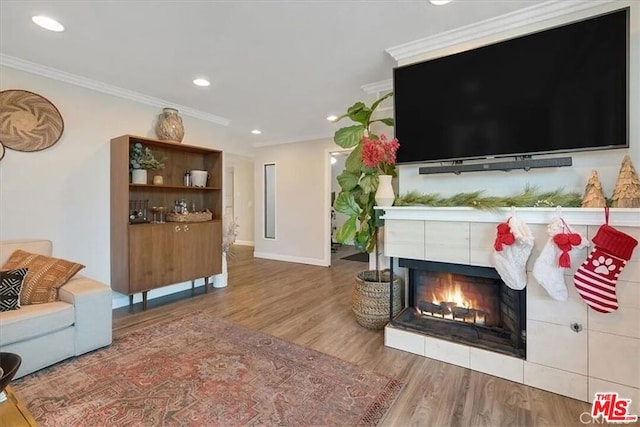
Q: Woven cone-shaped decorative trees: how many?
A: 2